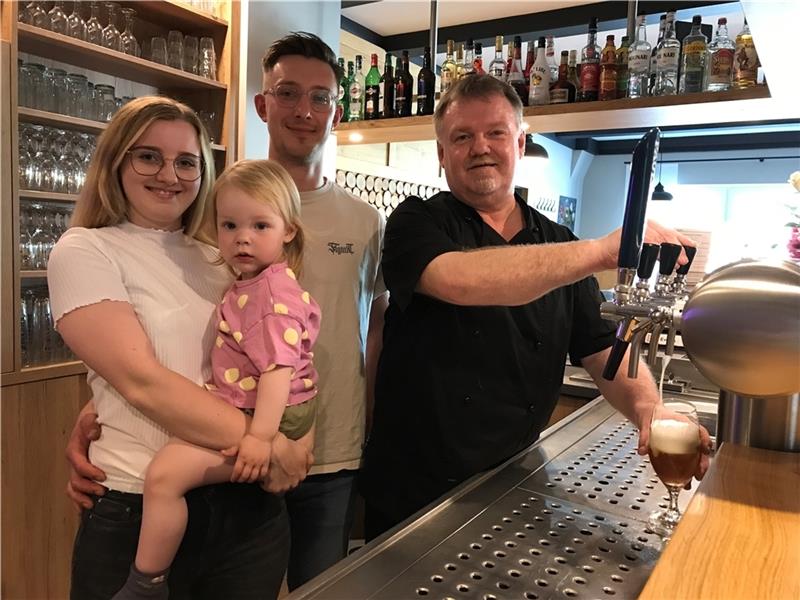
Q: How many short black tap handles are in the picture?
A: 3